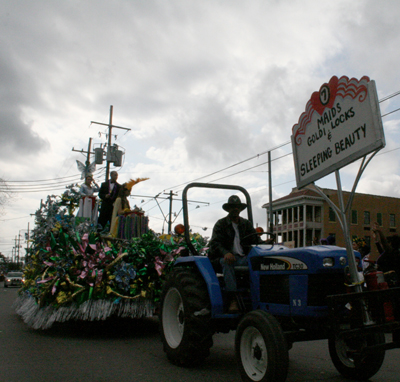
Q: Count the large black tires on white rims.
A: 3